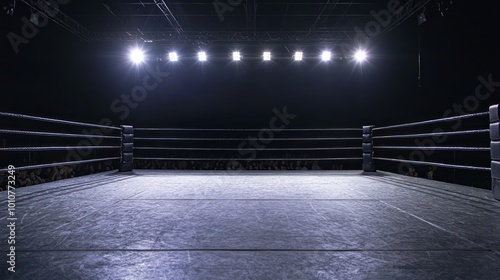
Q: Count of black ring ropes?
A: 12